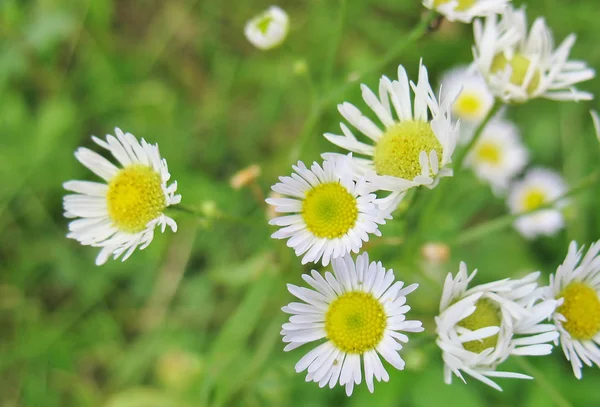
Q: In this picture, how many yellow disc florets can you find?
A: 11